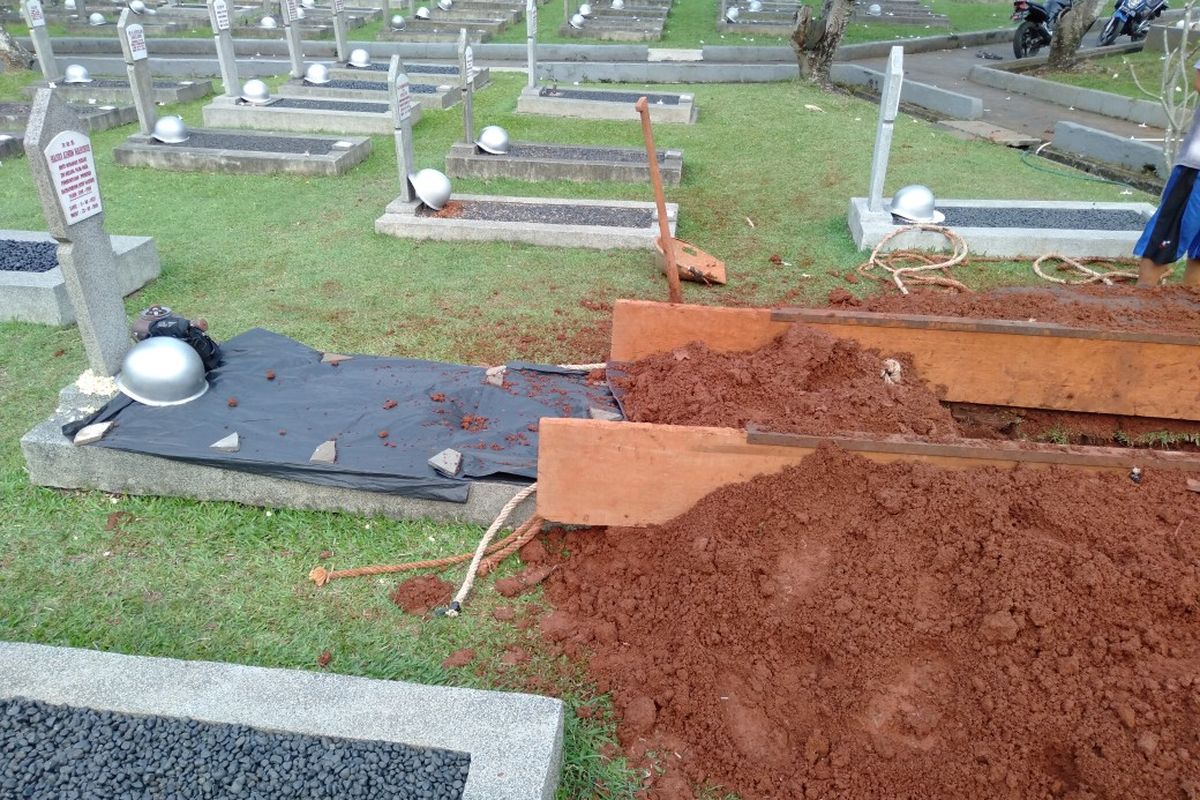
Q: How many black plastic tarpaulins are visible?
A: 1